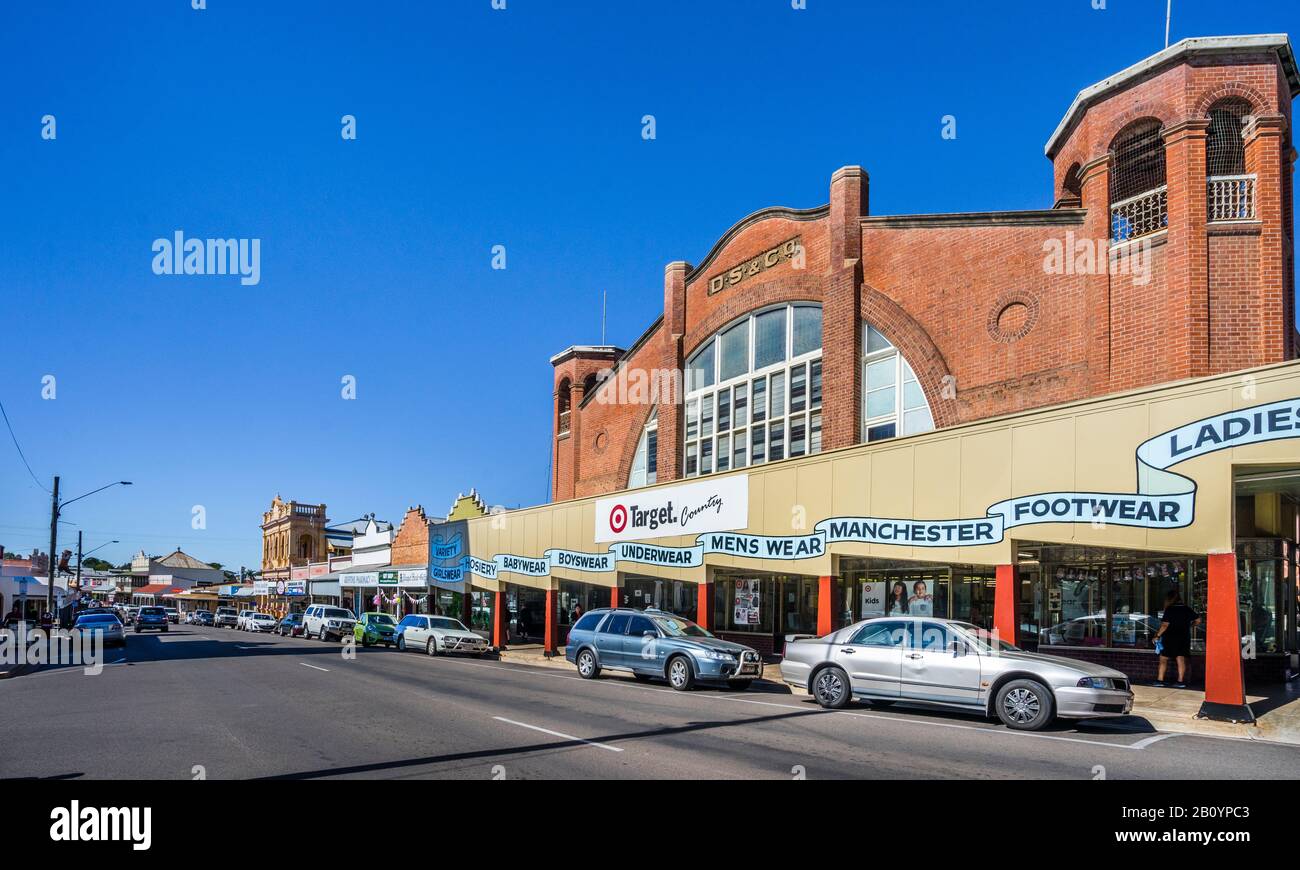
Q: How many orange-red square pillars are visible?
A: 7